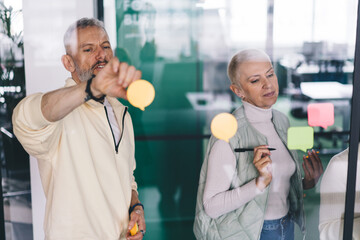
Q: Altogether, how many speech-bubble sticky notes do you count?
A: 4